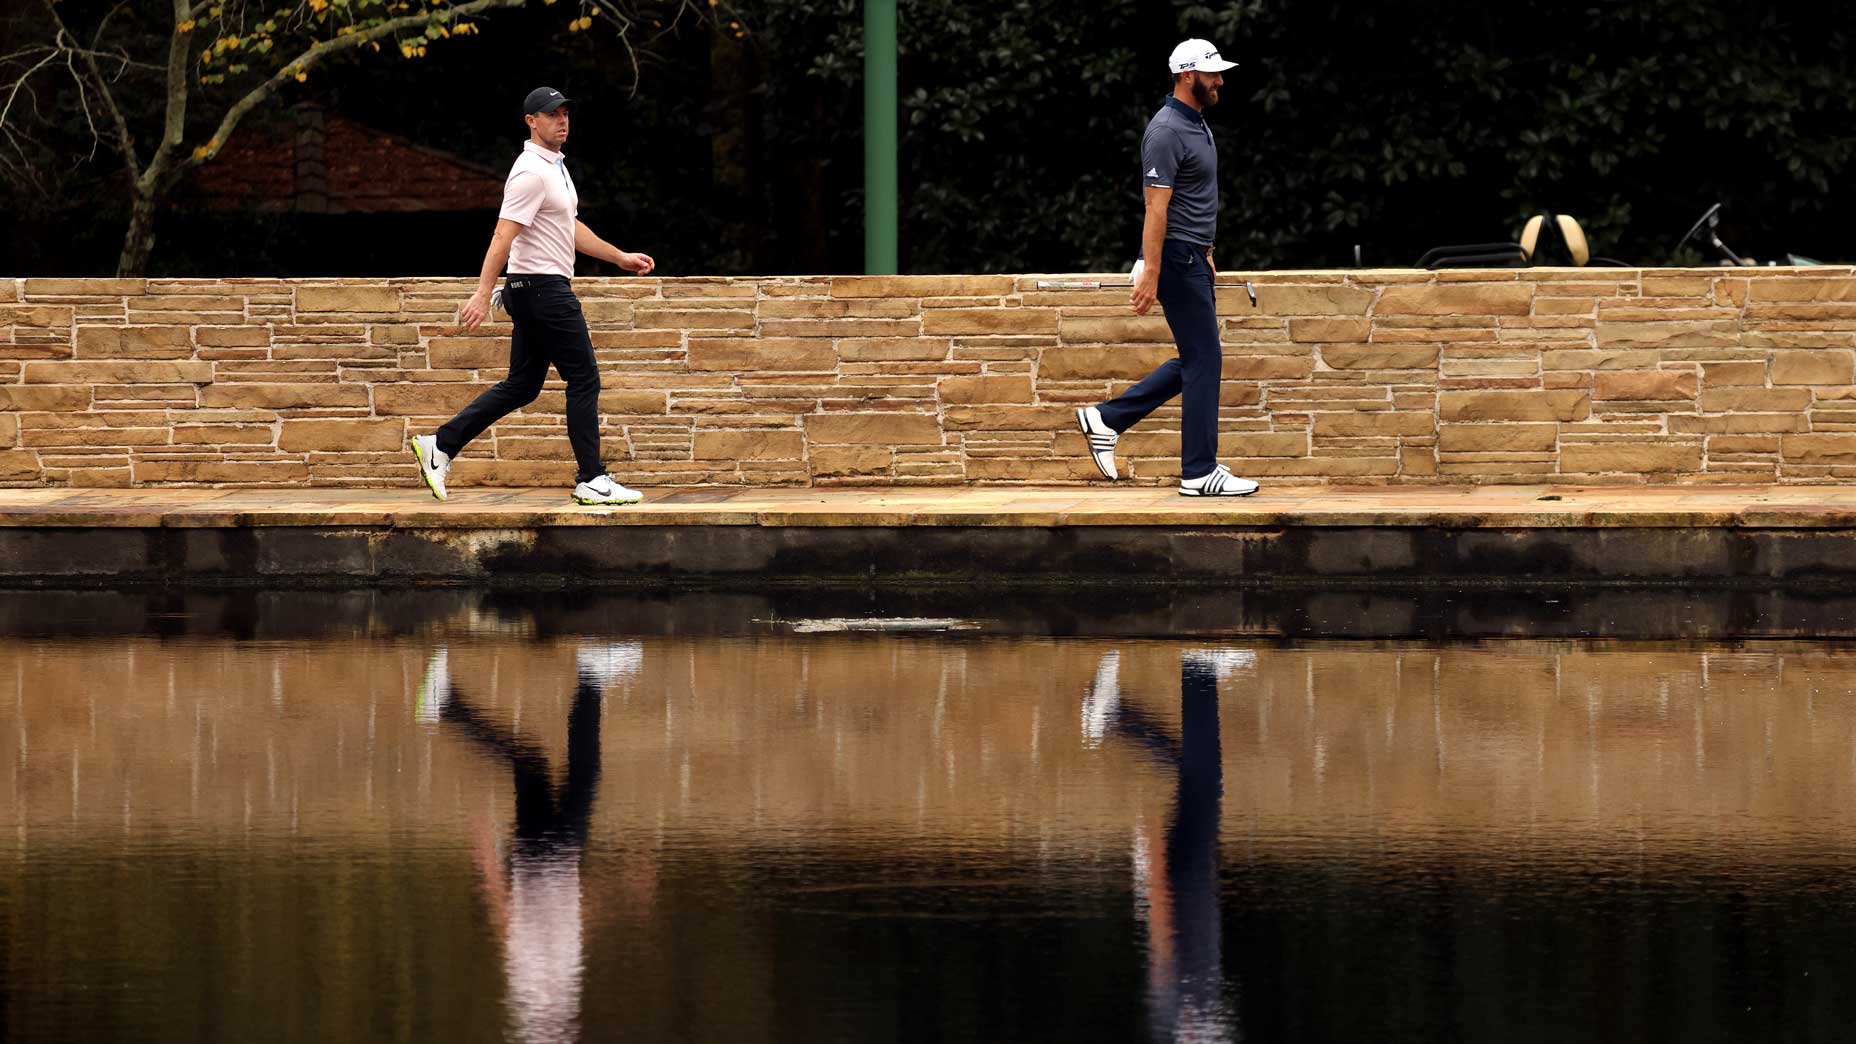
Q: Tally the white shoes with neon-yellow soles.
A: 2